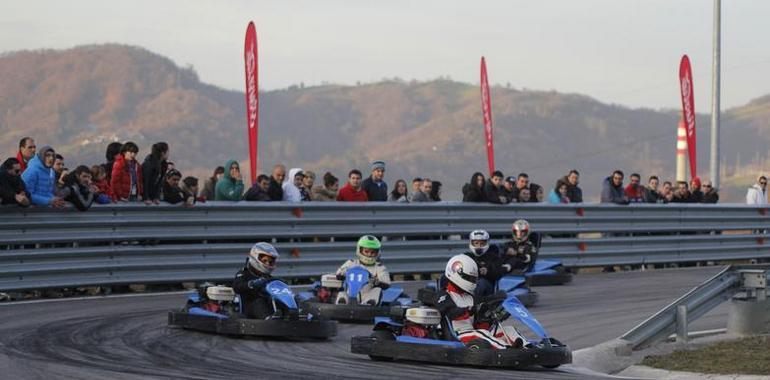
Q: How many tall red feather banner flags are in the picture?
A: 3